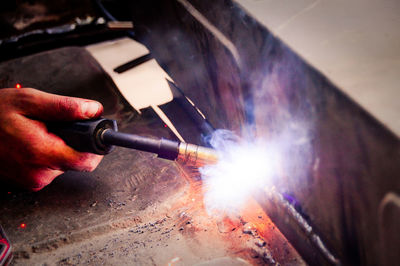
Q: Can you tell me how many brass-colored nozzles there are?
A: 1